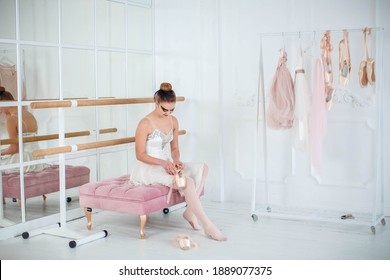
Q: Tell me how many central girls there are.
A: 1